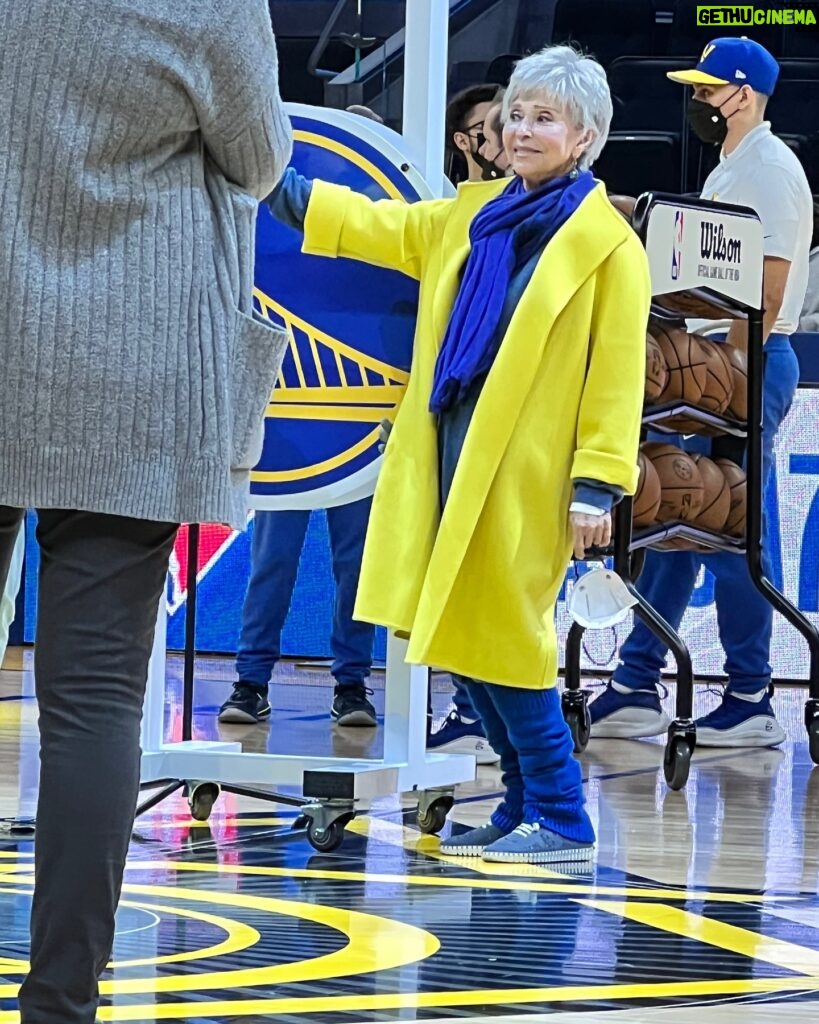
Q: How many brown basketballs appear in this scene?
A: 8